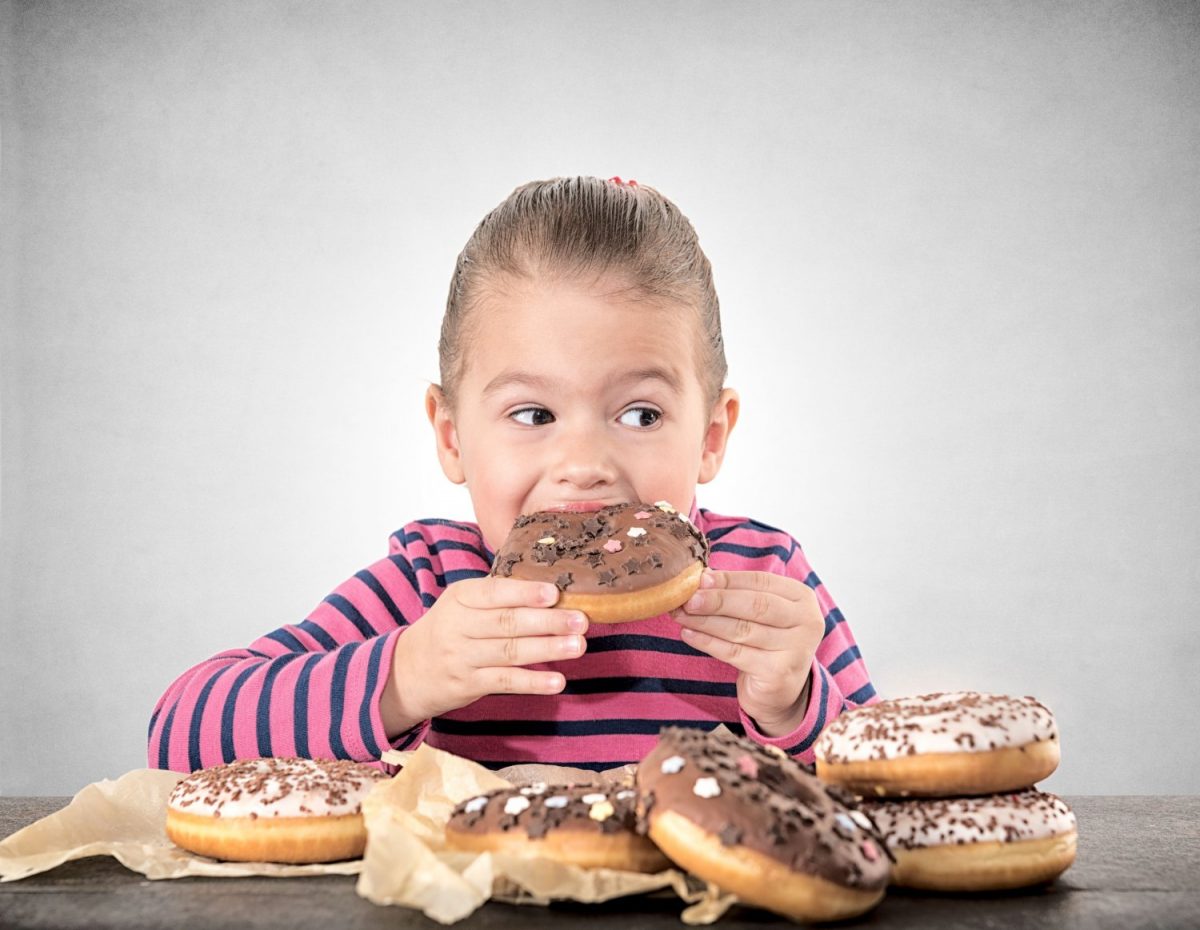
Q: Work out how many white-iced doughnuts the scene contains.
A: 3